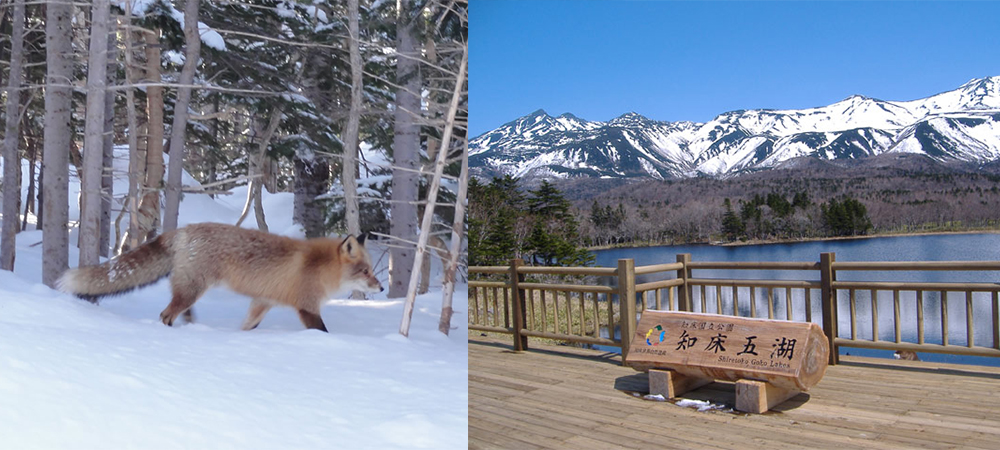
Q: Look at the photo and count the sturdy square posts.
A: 4